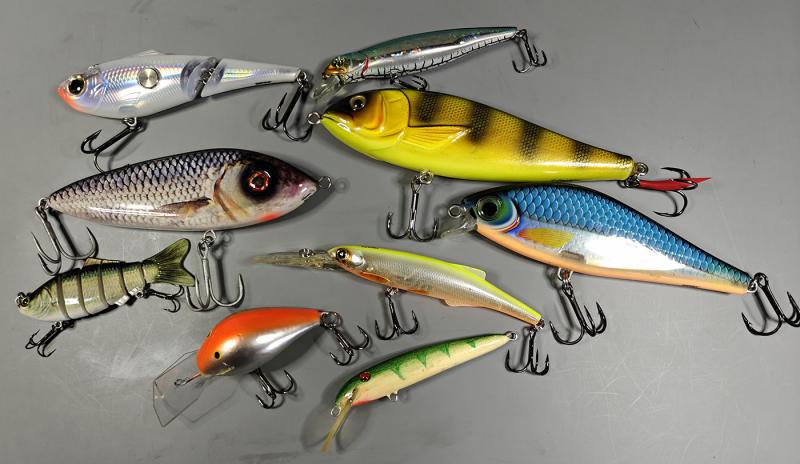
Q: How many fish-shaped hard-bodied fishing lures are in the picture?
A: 9